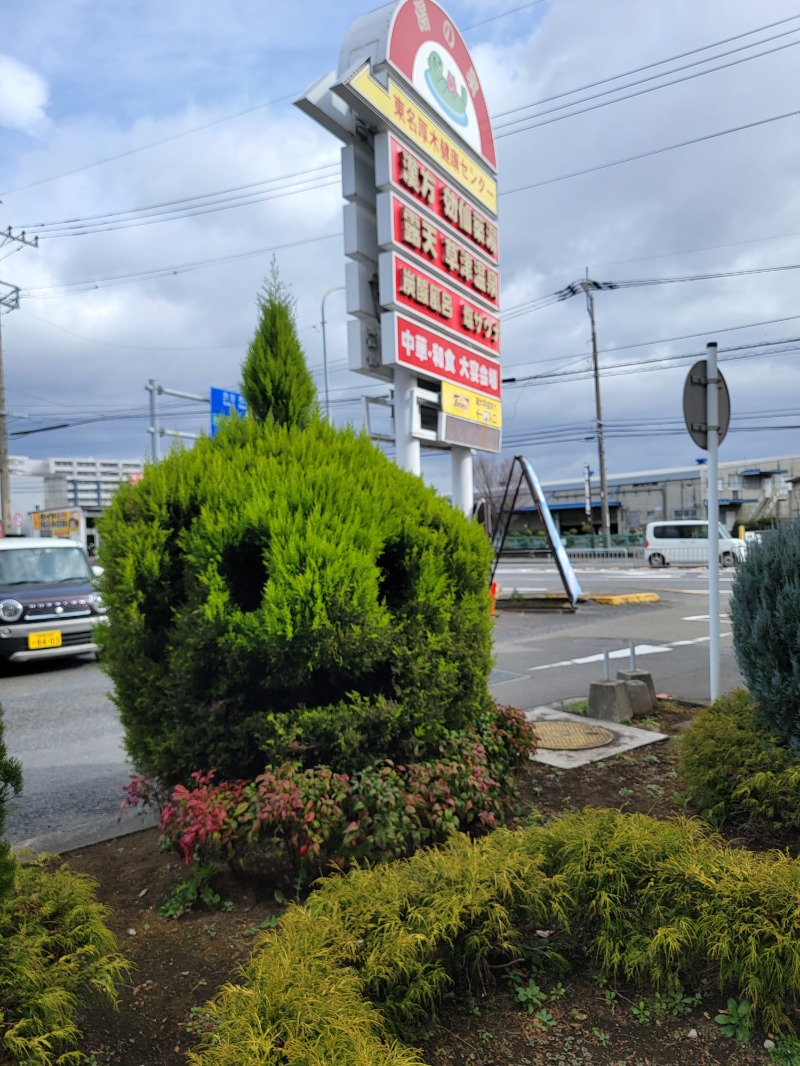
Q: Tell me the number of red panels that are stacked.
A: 4